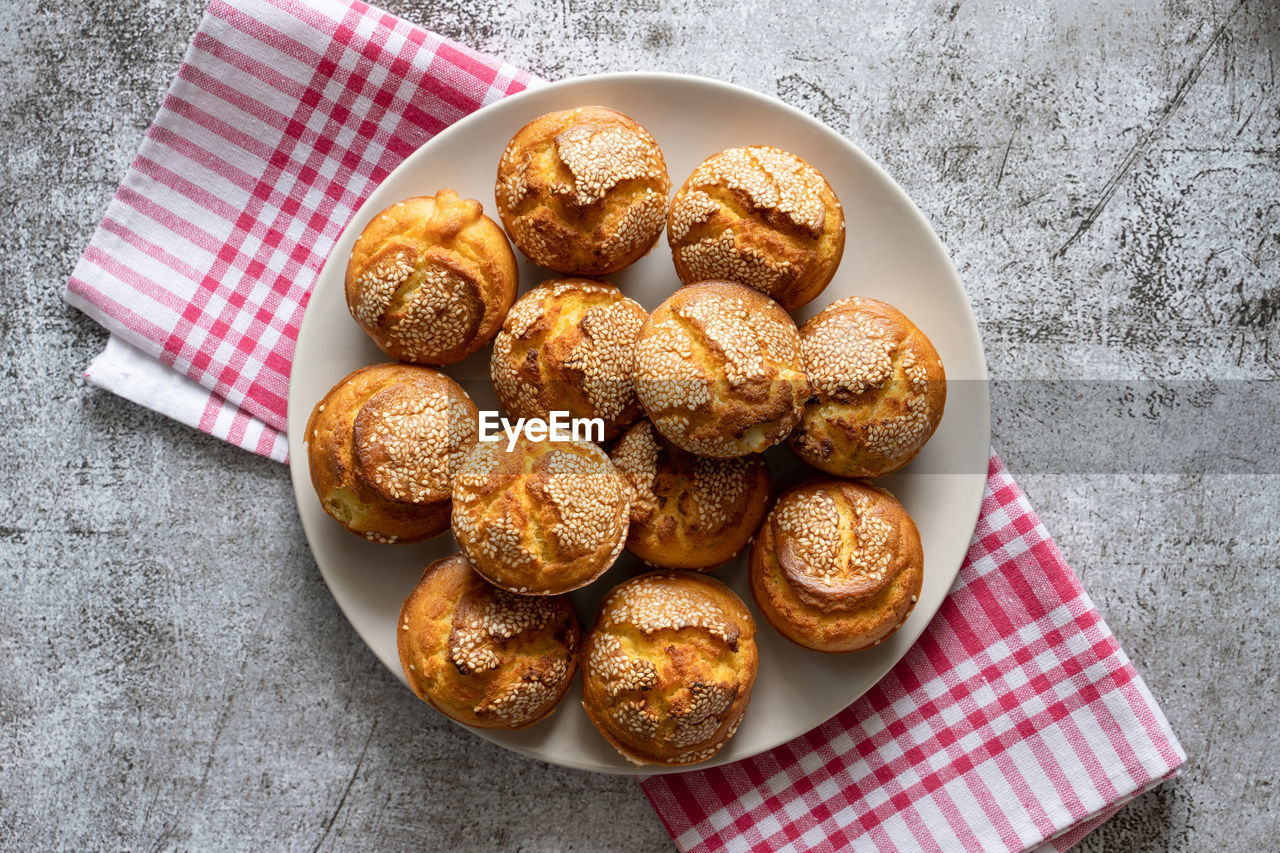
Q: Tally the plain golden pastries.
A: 0